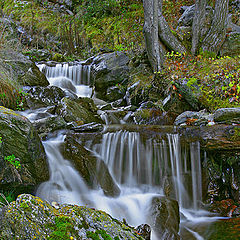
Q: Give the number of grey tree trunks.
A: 4